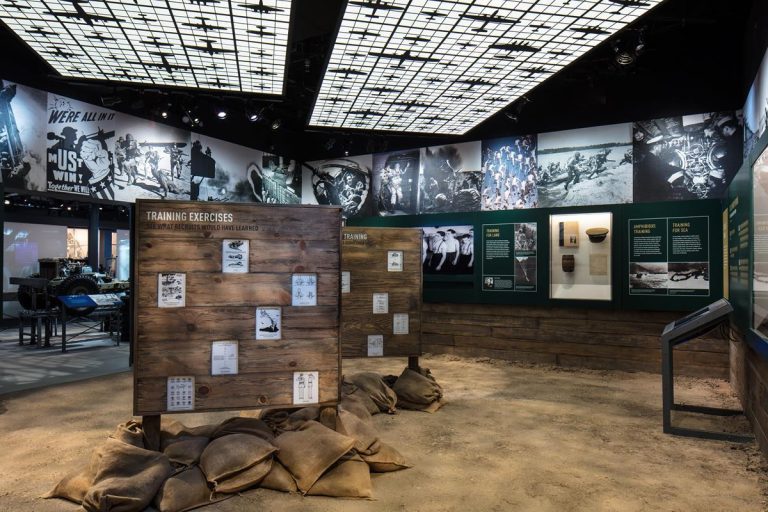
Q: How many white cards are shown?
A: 12